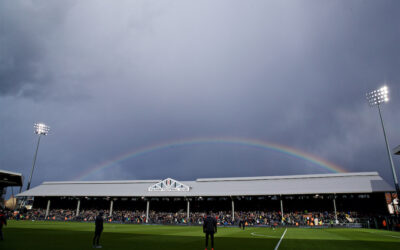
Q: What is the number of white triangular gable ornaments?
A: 1